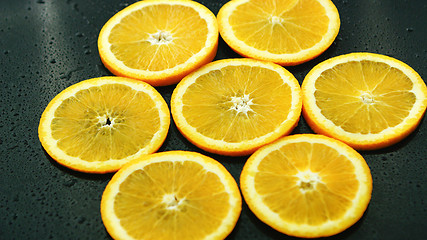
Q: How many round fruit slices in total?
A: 7